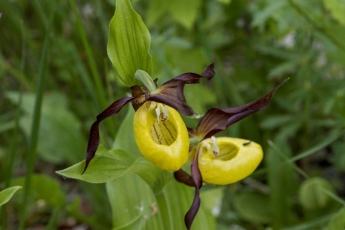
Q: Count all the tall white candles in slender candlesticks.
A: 0